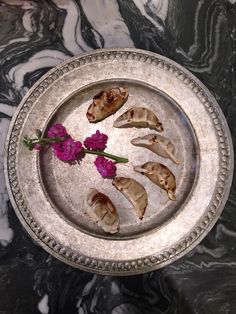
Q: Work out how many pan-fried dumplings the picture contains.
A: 6